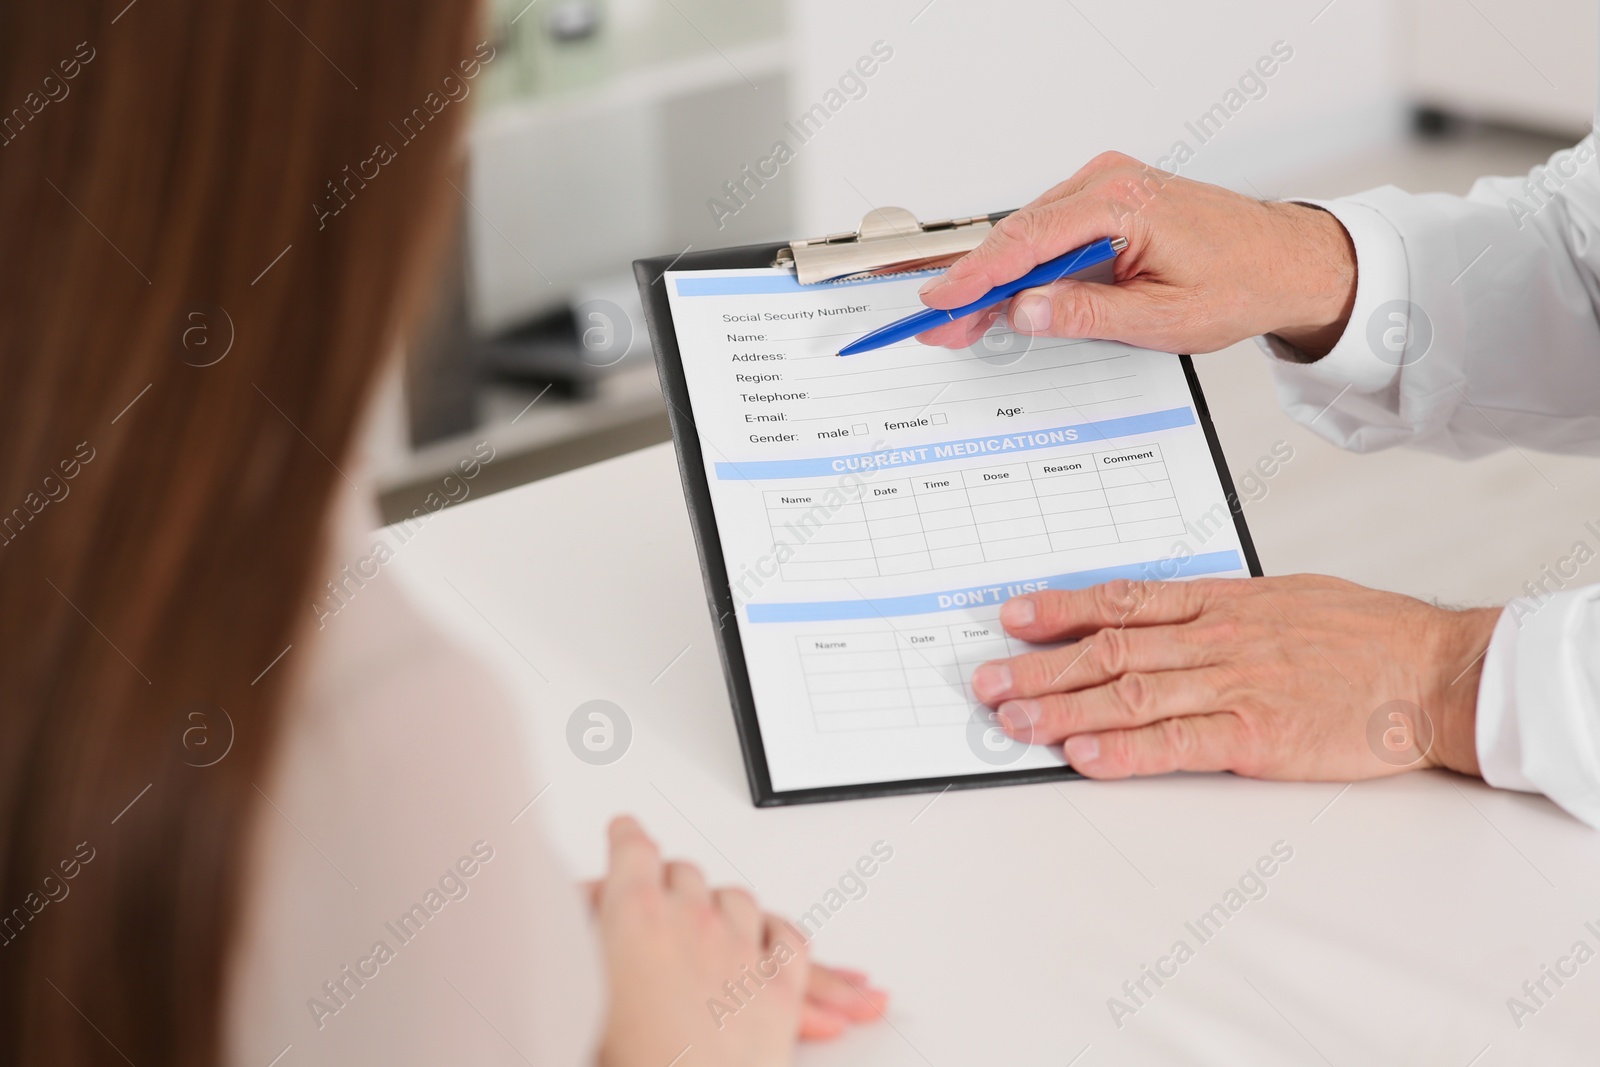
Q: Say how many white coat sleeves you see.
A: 2